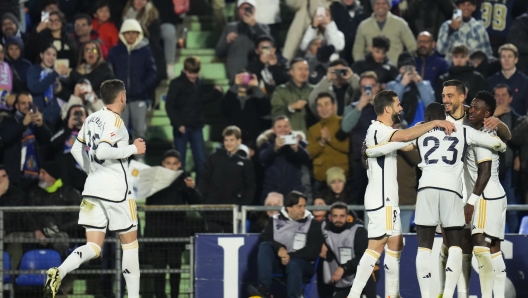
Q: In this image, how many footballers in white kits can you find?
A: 5